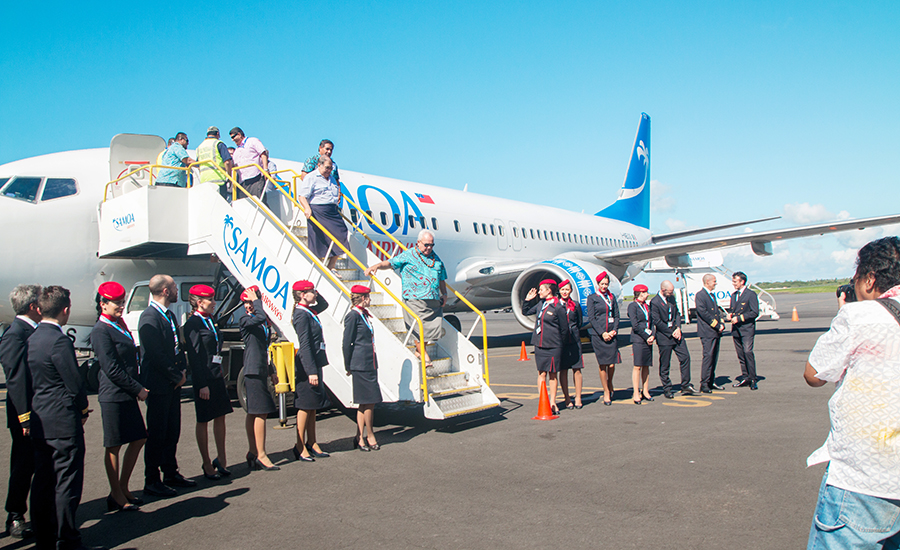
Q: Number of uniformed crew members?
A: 15